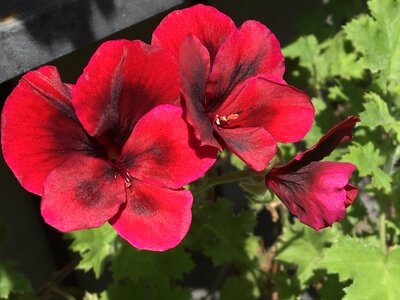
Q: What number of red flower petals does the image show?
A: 13